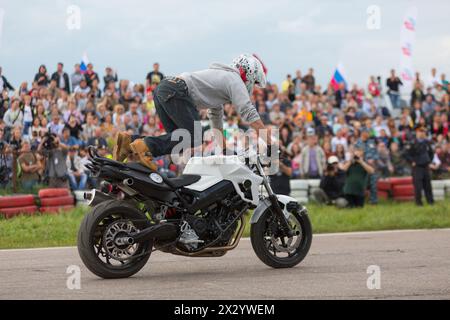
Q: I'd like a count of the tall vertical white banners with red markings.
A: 1